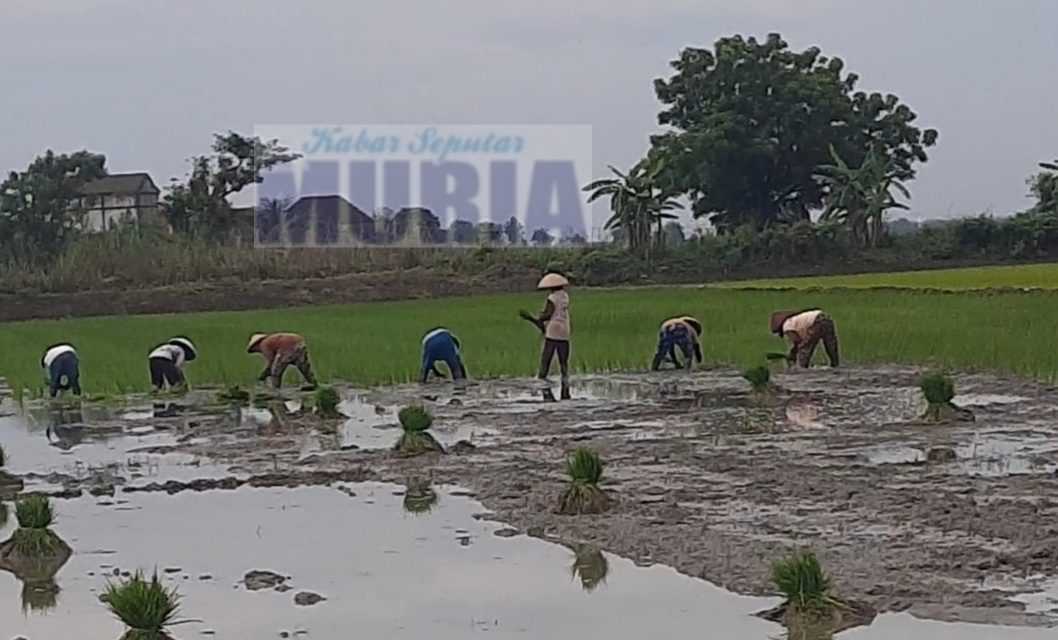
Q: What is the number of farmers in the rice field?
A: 7